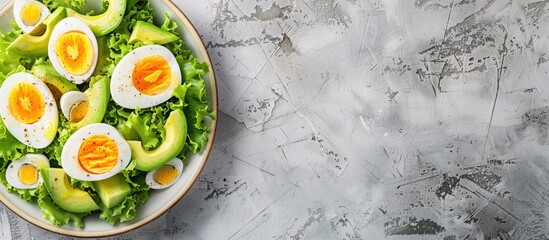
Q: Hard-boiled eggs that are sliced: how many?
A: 8